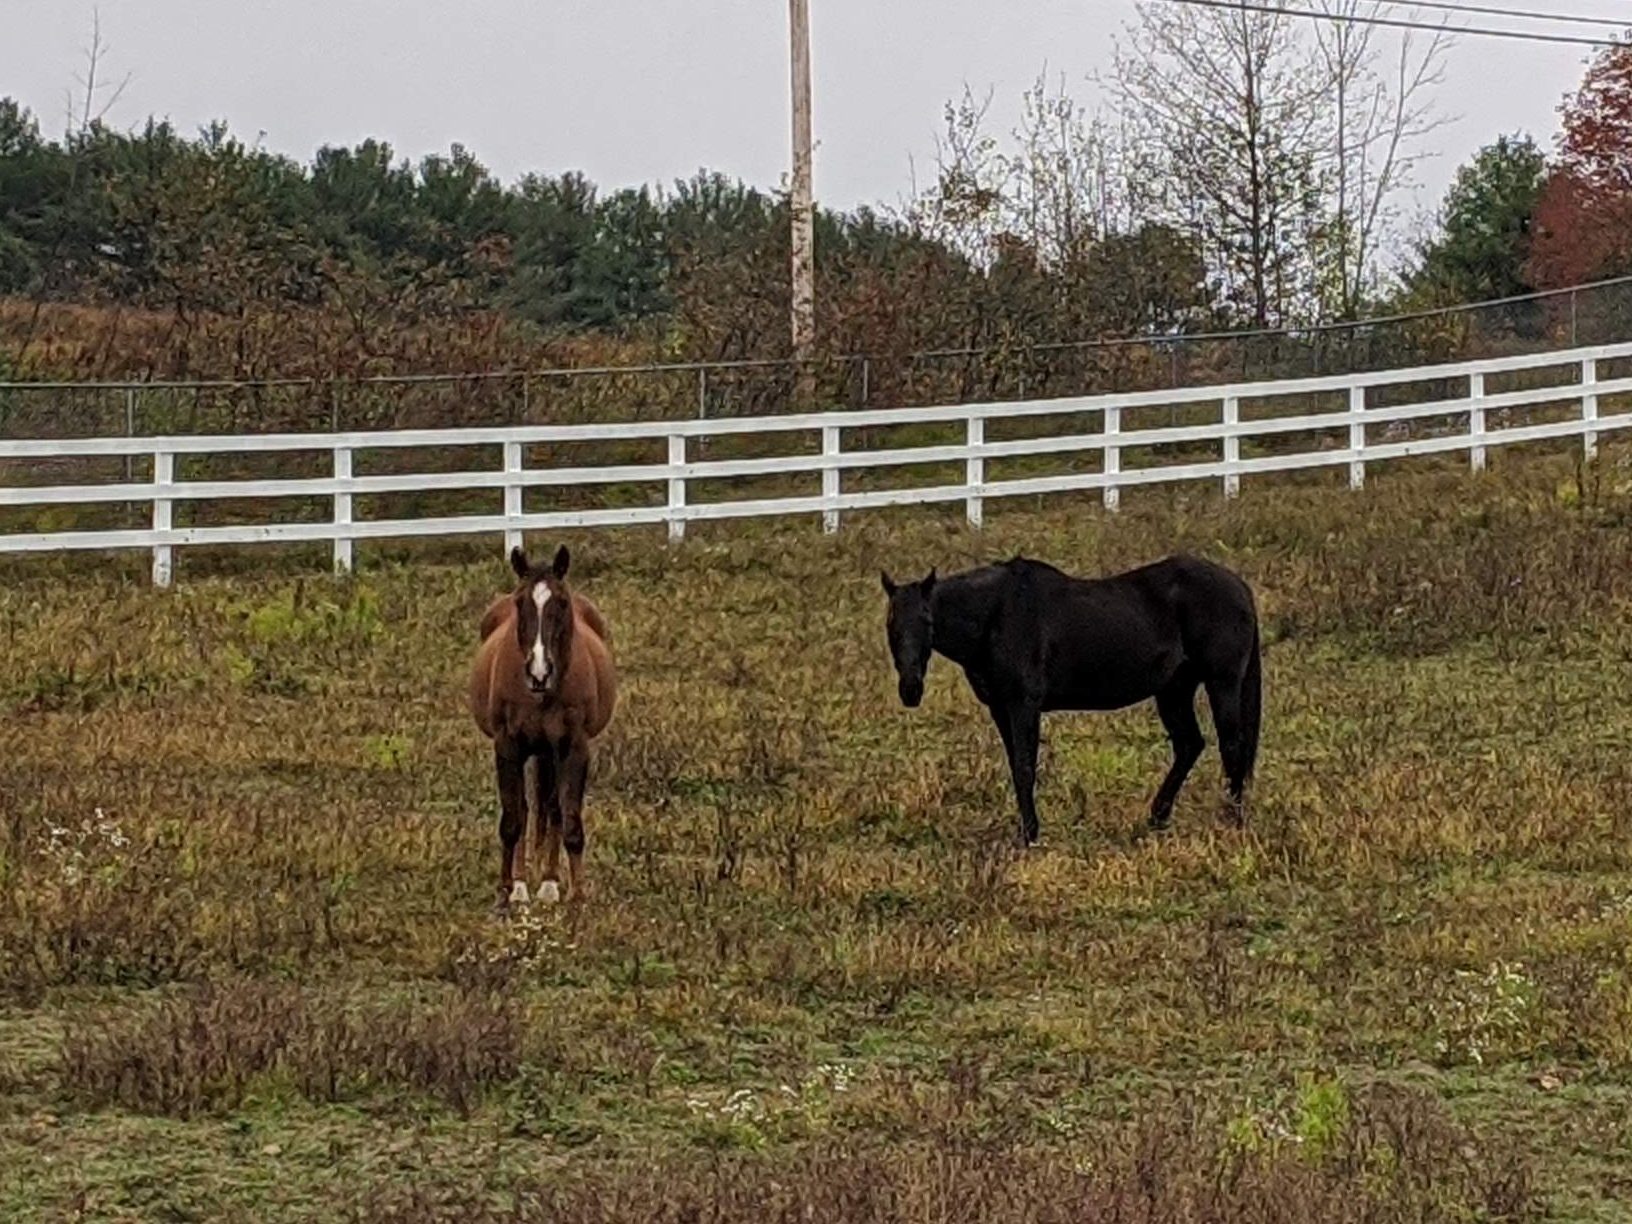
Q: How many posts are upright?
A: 11